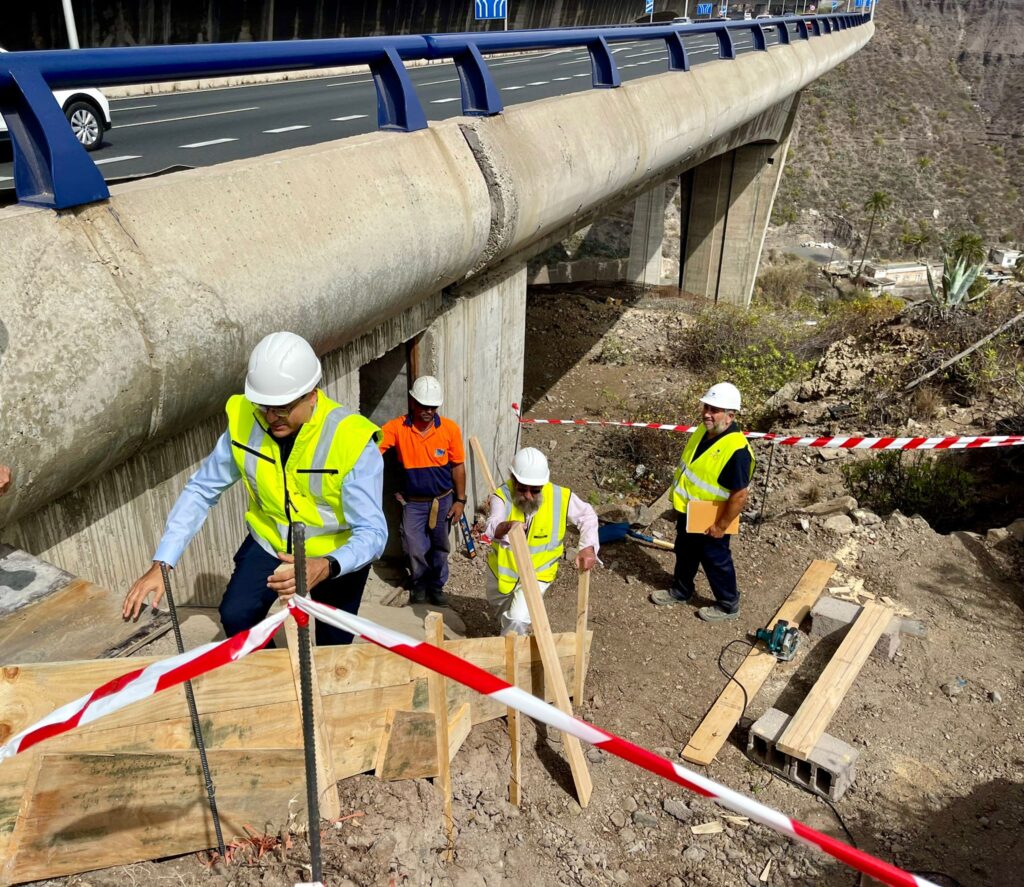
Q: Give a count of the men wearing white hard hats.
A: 4